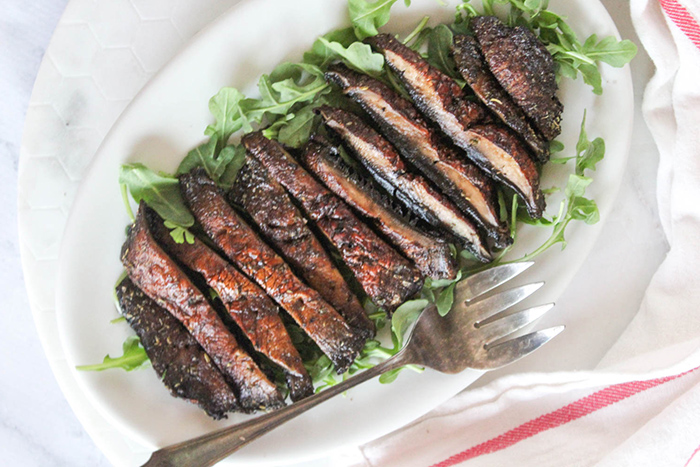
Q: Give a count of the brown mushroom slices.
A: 12